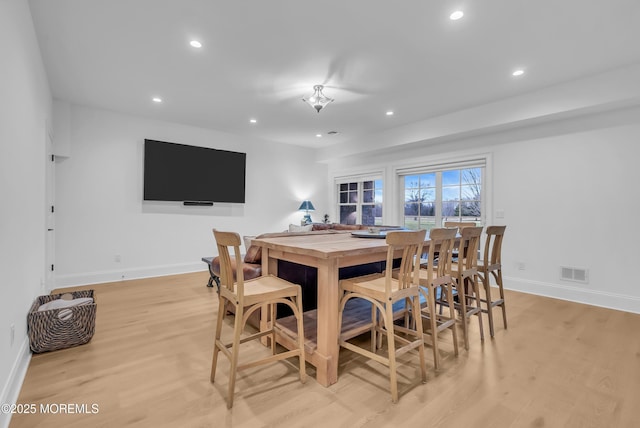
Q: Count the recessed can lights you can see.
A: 7